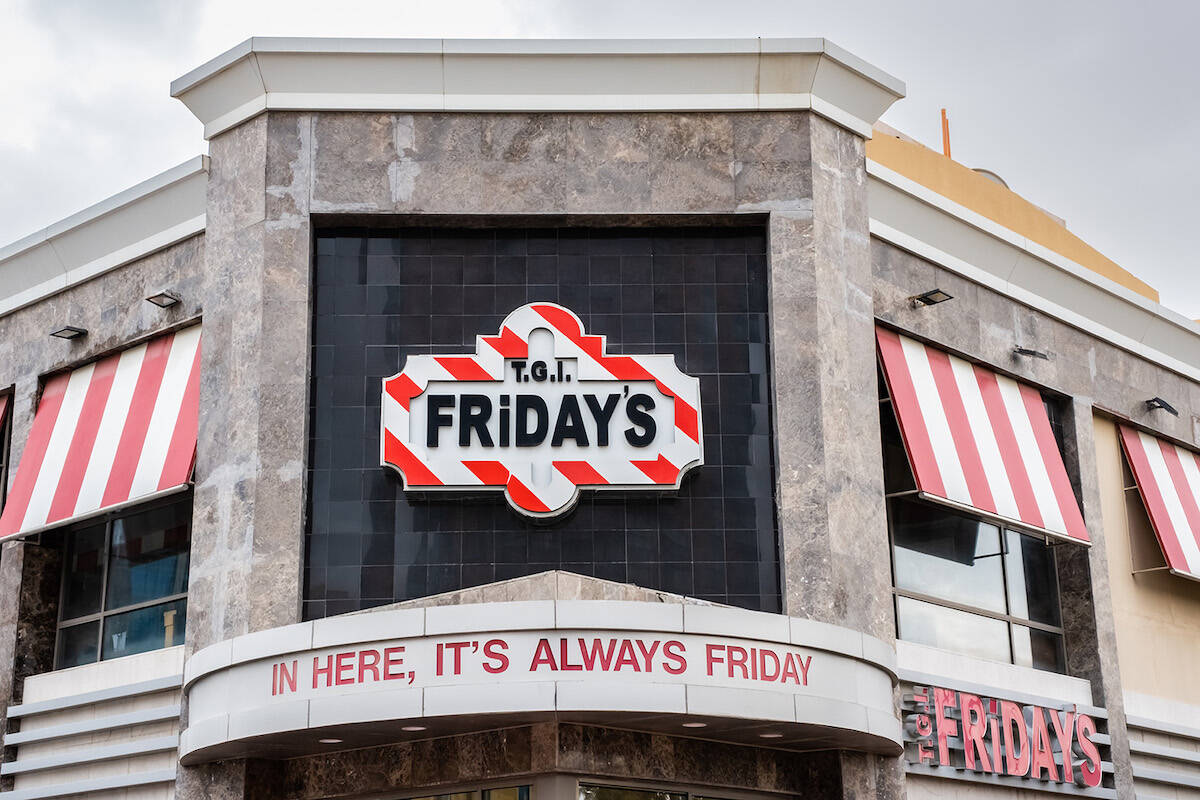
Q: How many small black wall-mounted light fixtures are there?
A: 5